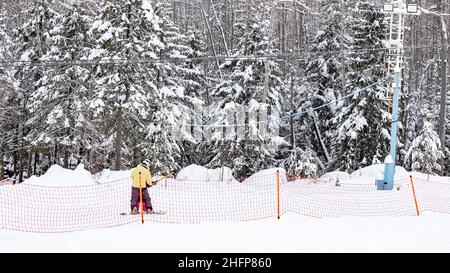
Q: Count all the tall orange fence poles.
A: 3